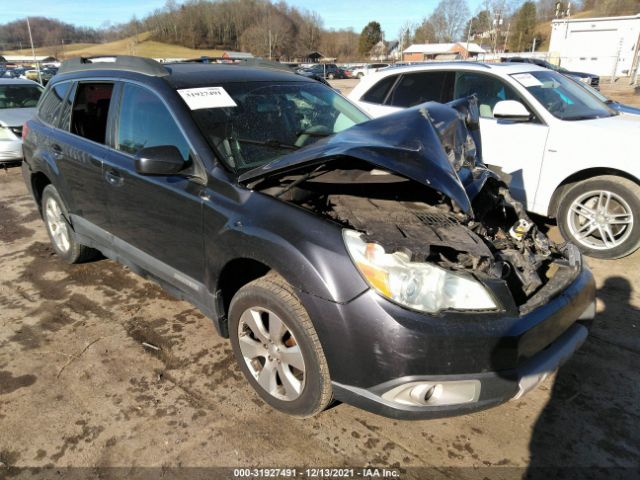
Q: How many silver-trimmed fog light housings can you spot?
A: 1